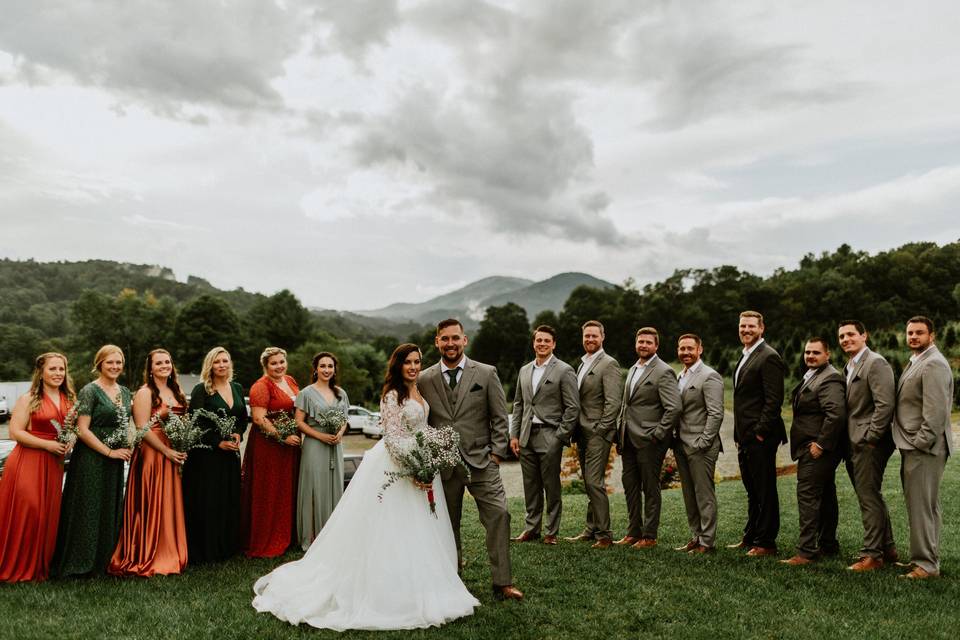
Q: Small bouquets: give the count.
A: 6